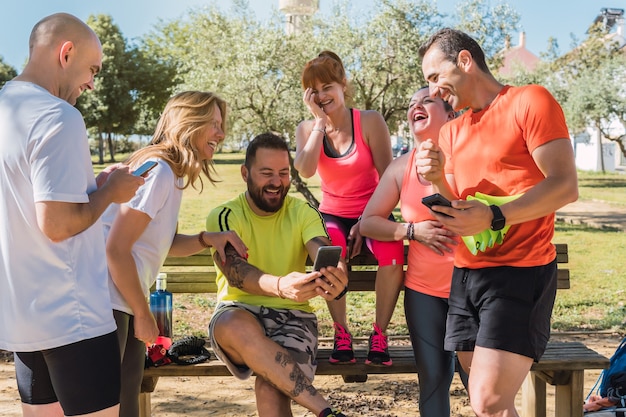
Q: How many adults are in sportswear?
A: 6